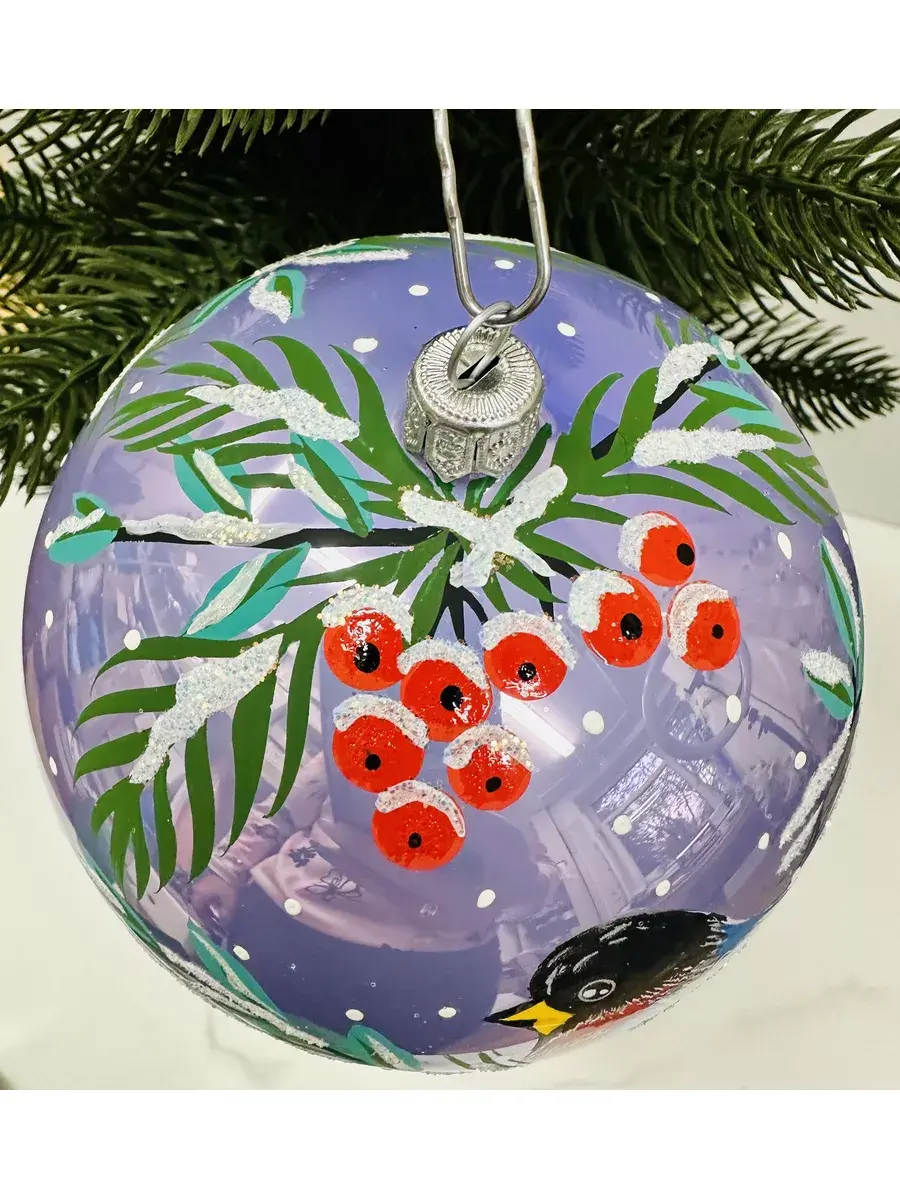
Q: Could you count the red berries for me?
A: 9